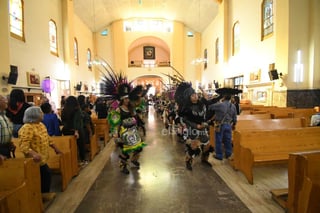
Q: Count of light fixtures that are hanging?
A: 2